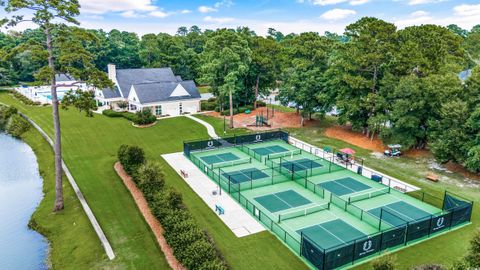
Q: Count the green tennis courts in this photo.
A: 4